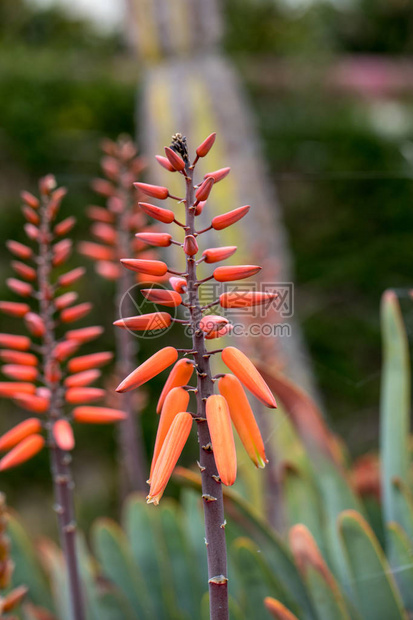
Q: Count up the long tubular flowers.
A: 7